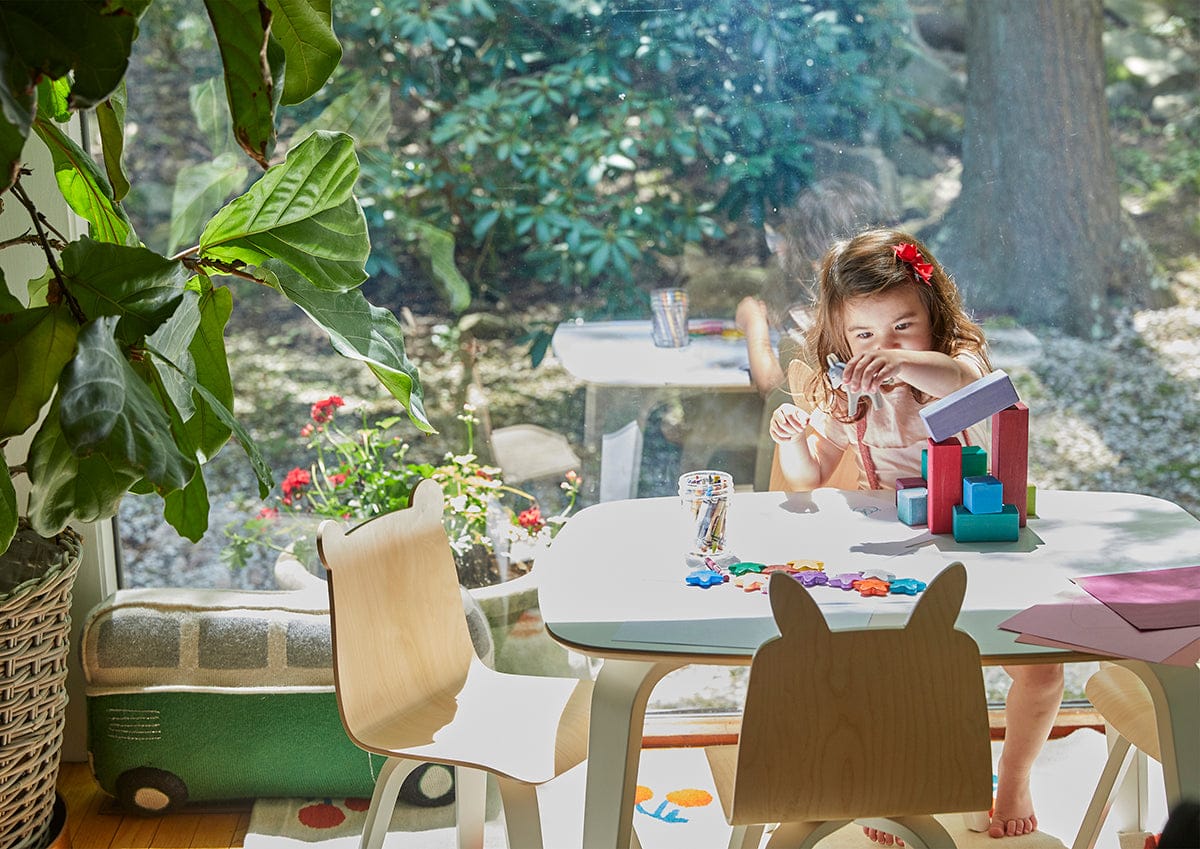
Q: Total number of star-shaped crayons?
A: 10